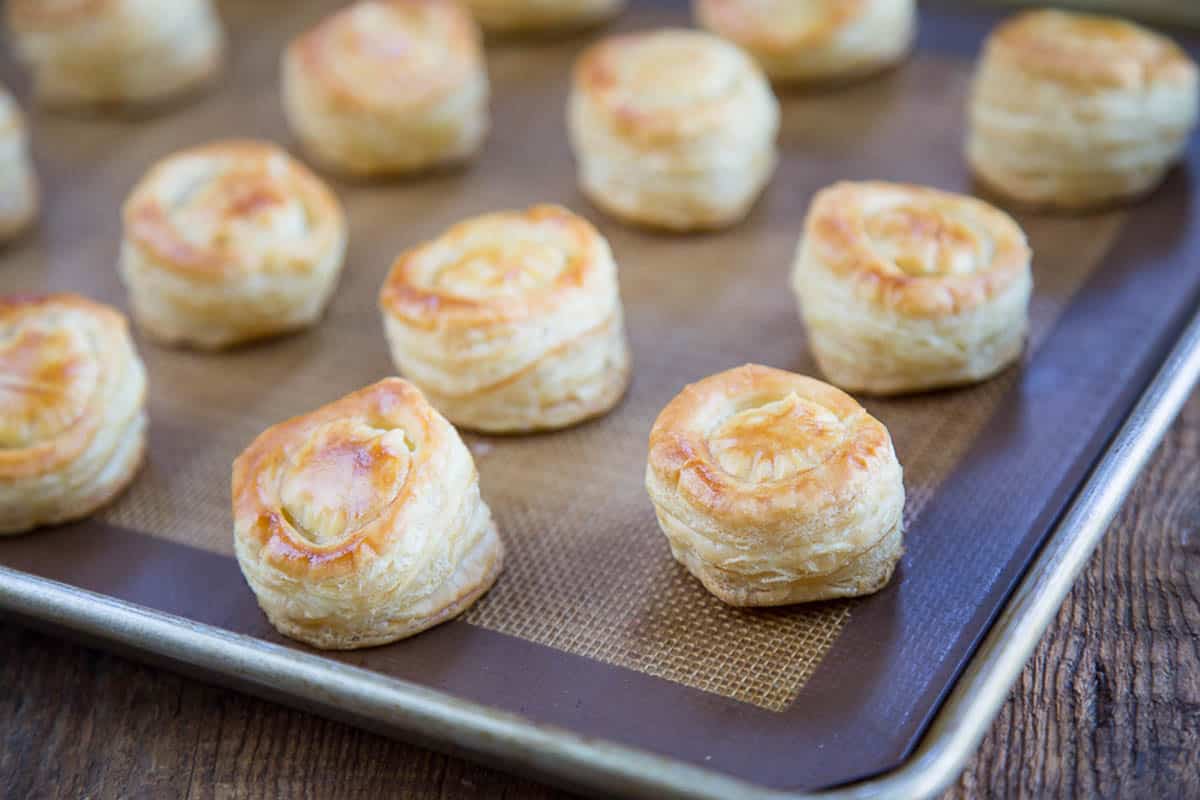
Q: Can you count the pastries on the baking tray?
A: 13